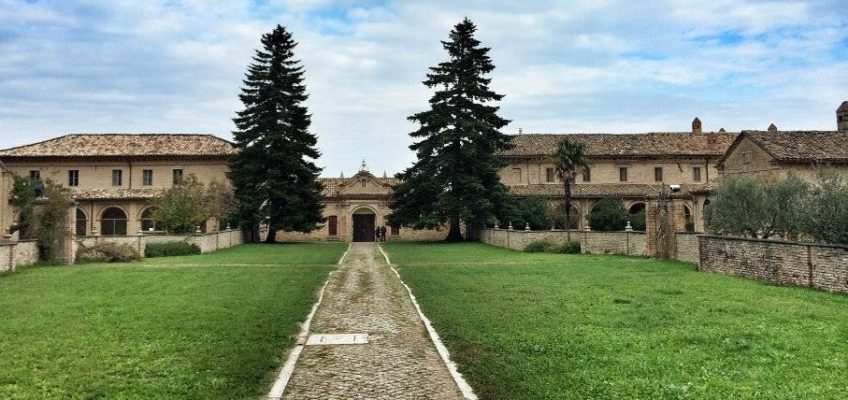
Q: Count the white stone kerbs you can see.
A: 2